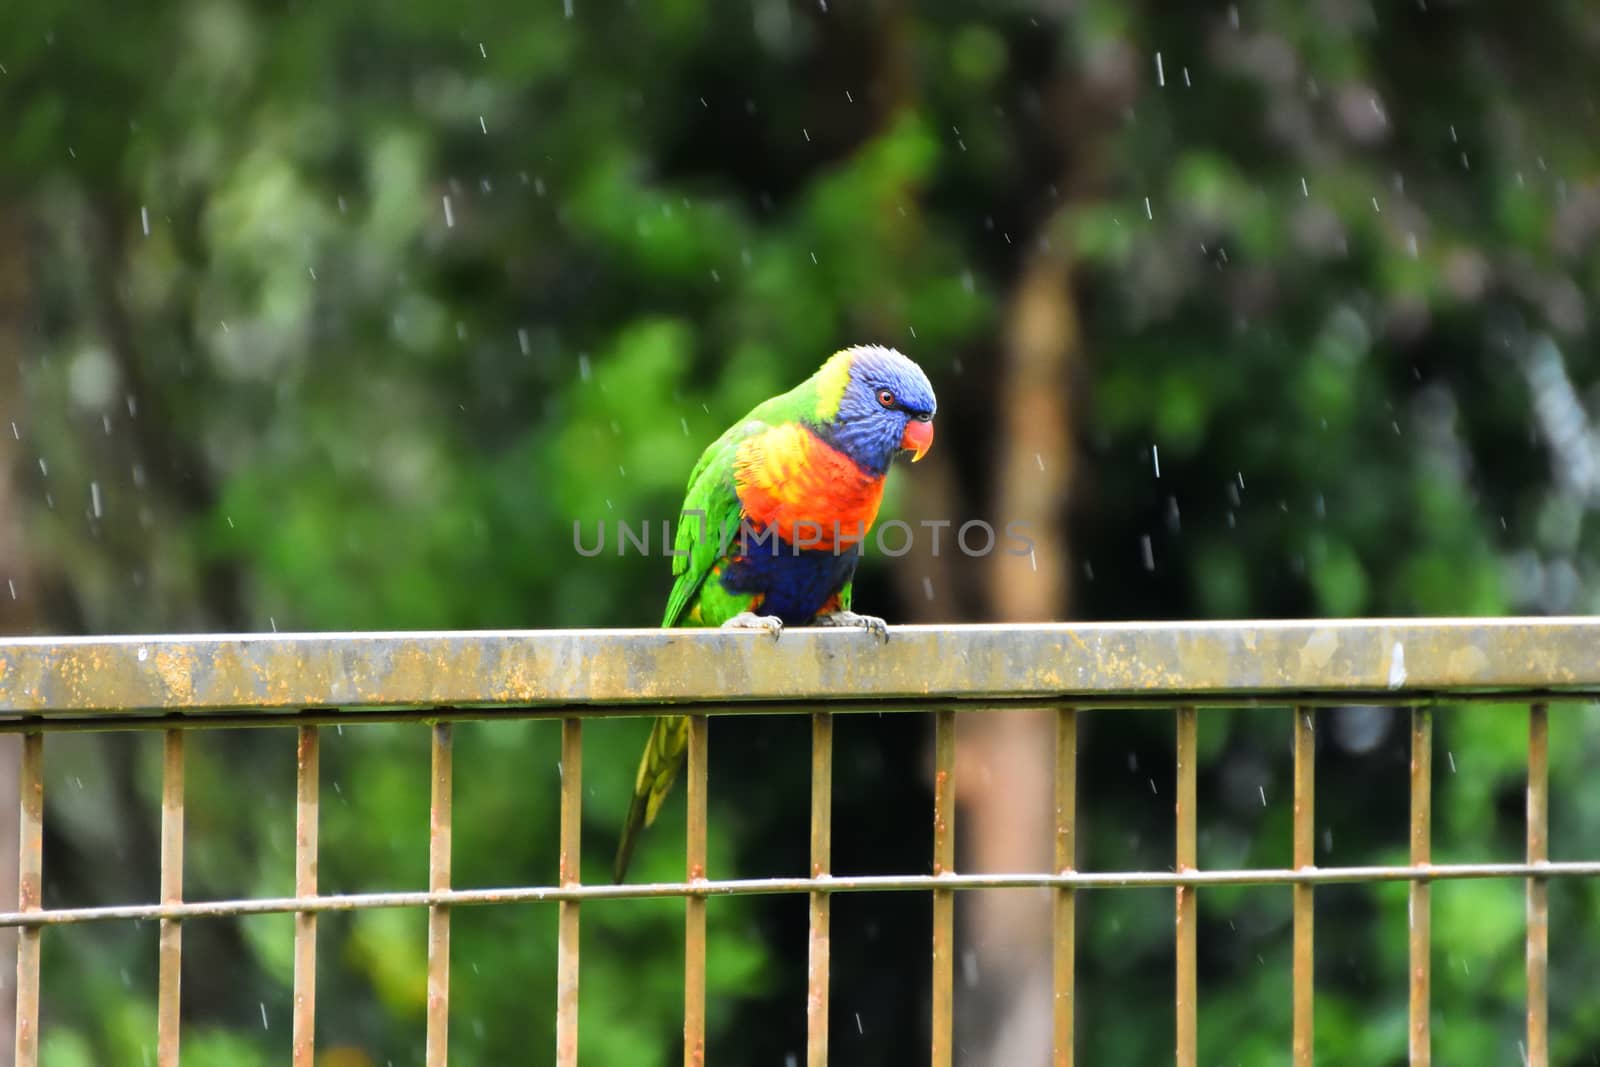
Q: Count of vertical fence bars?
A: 13